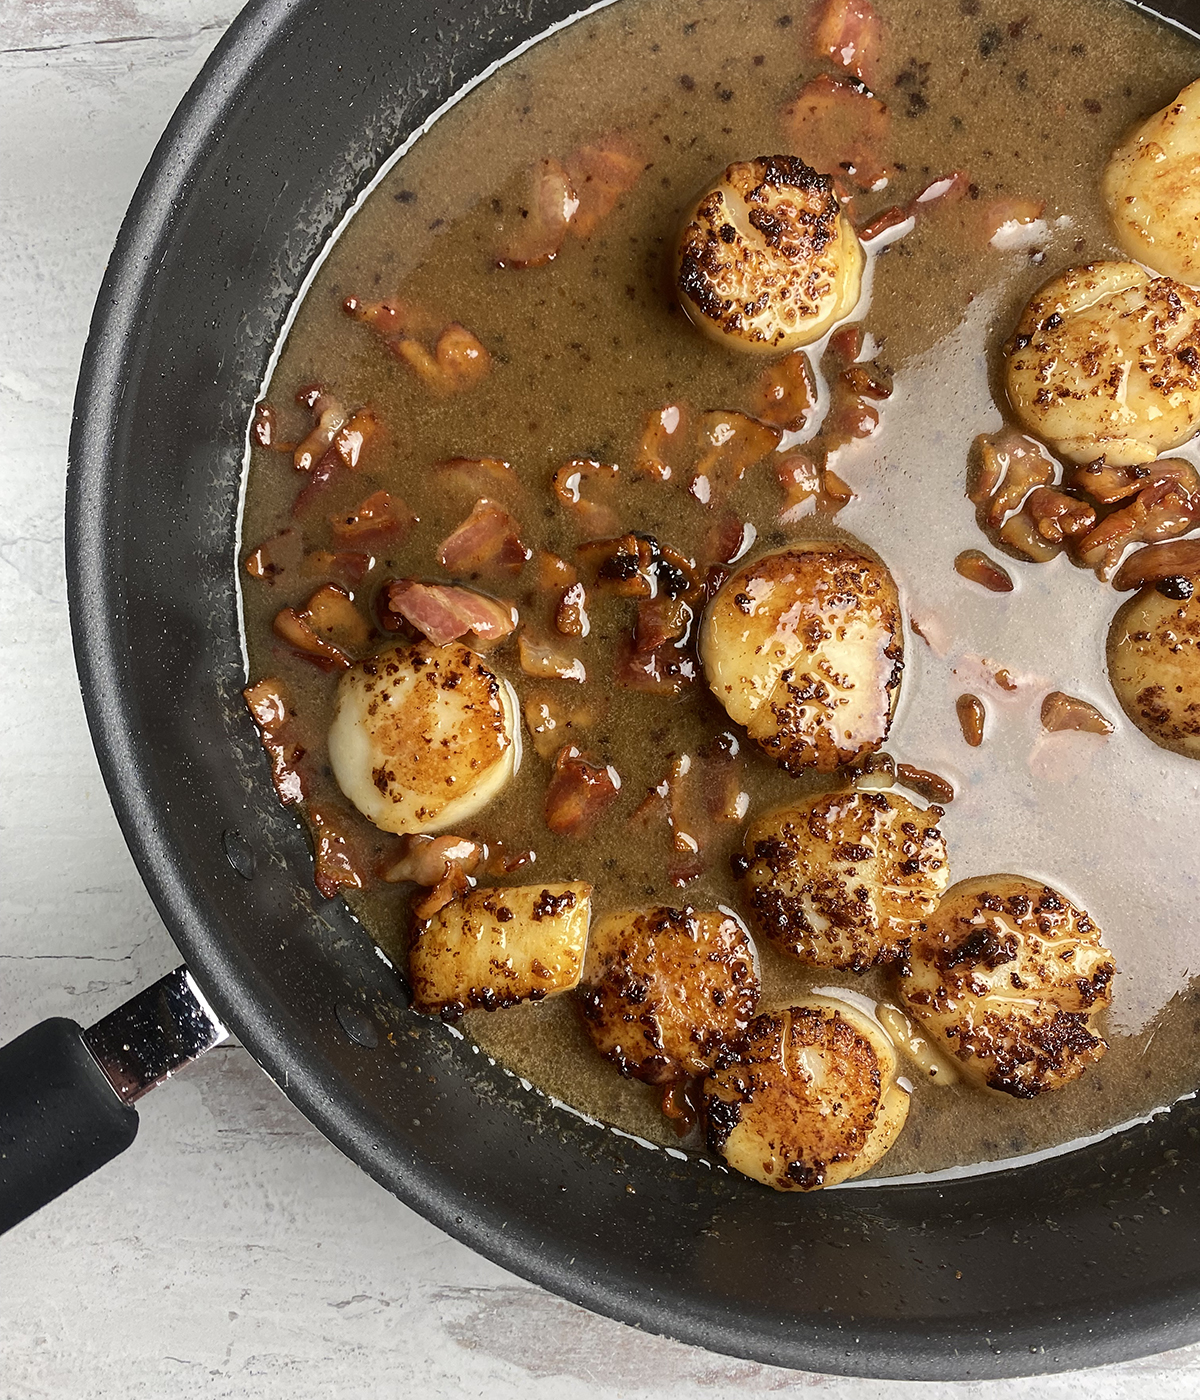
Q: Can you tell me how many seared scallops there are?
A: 11